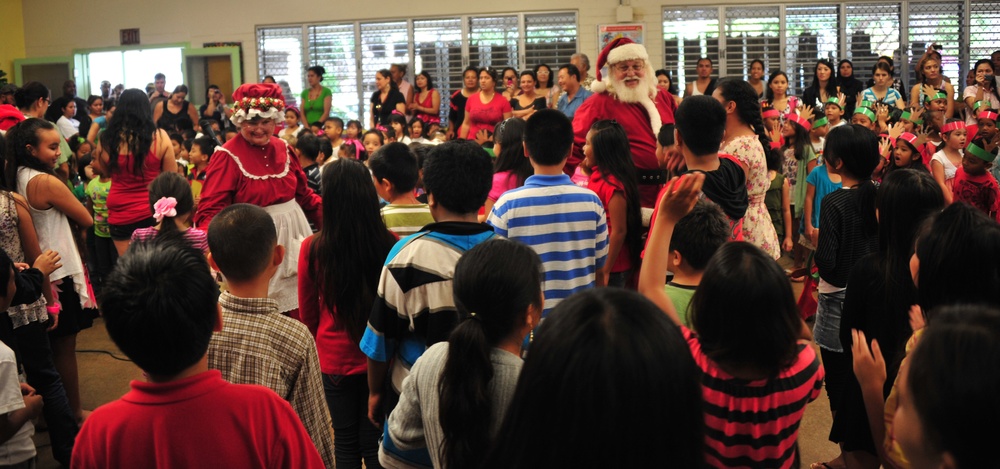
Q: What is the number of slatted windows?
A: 12